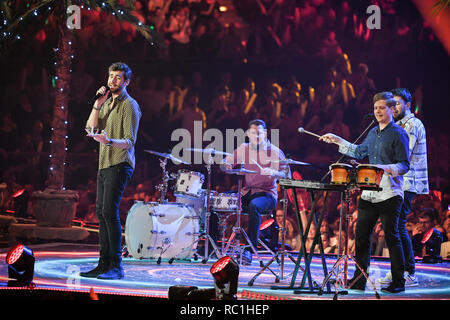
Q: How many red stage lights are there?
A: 5